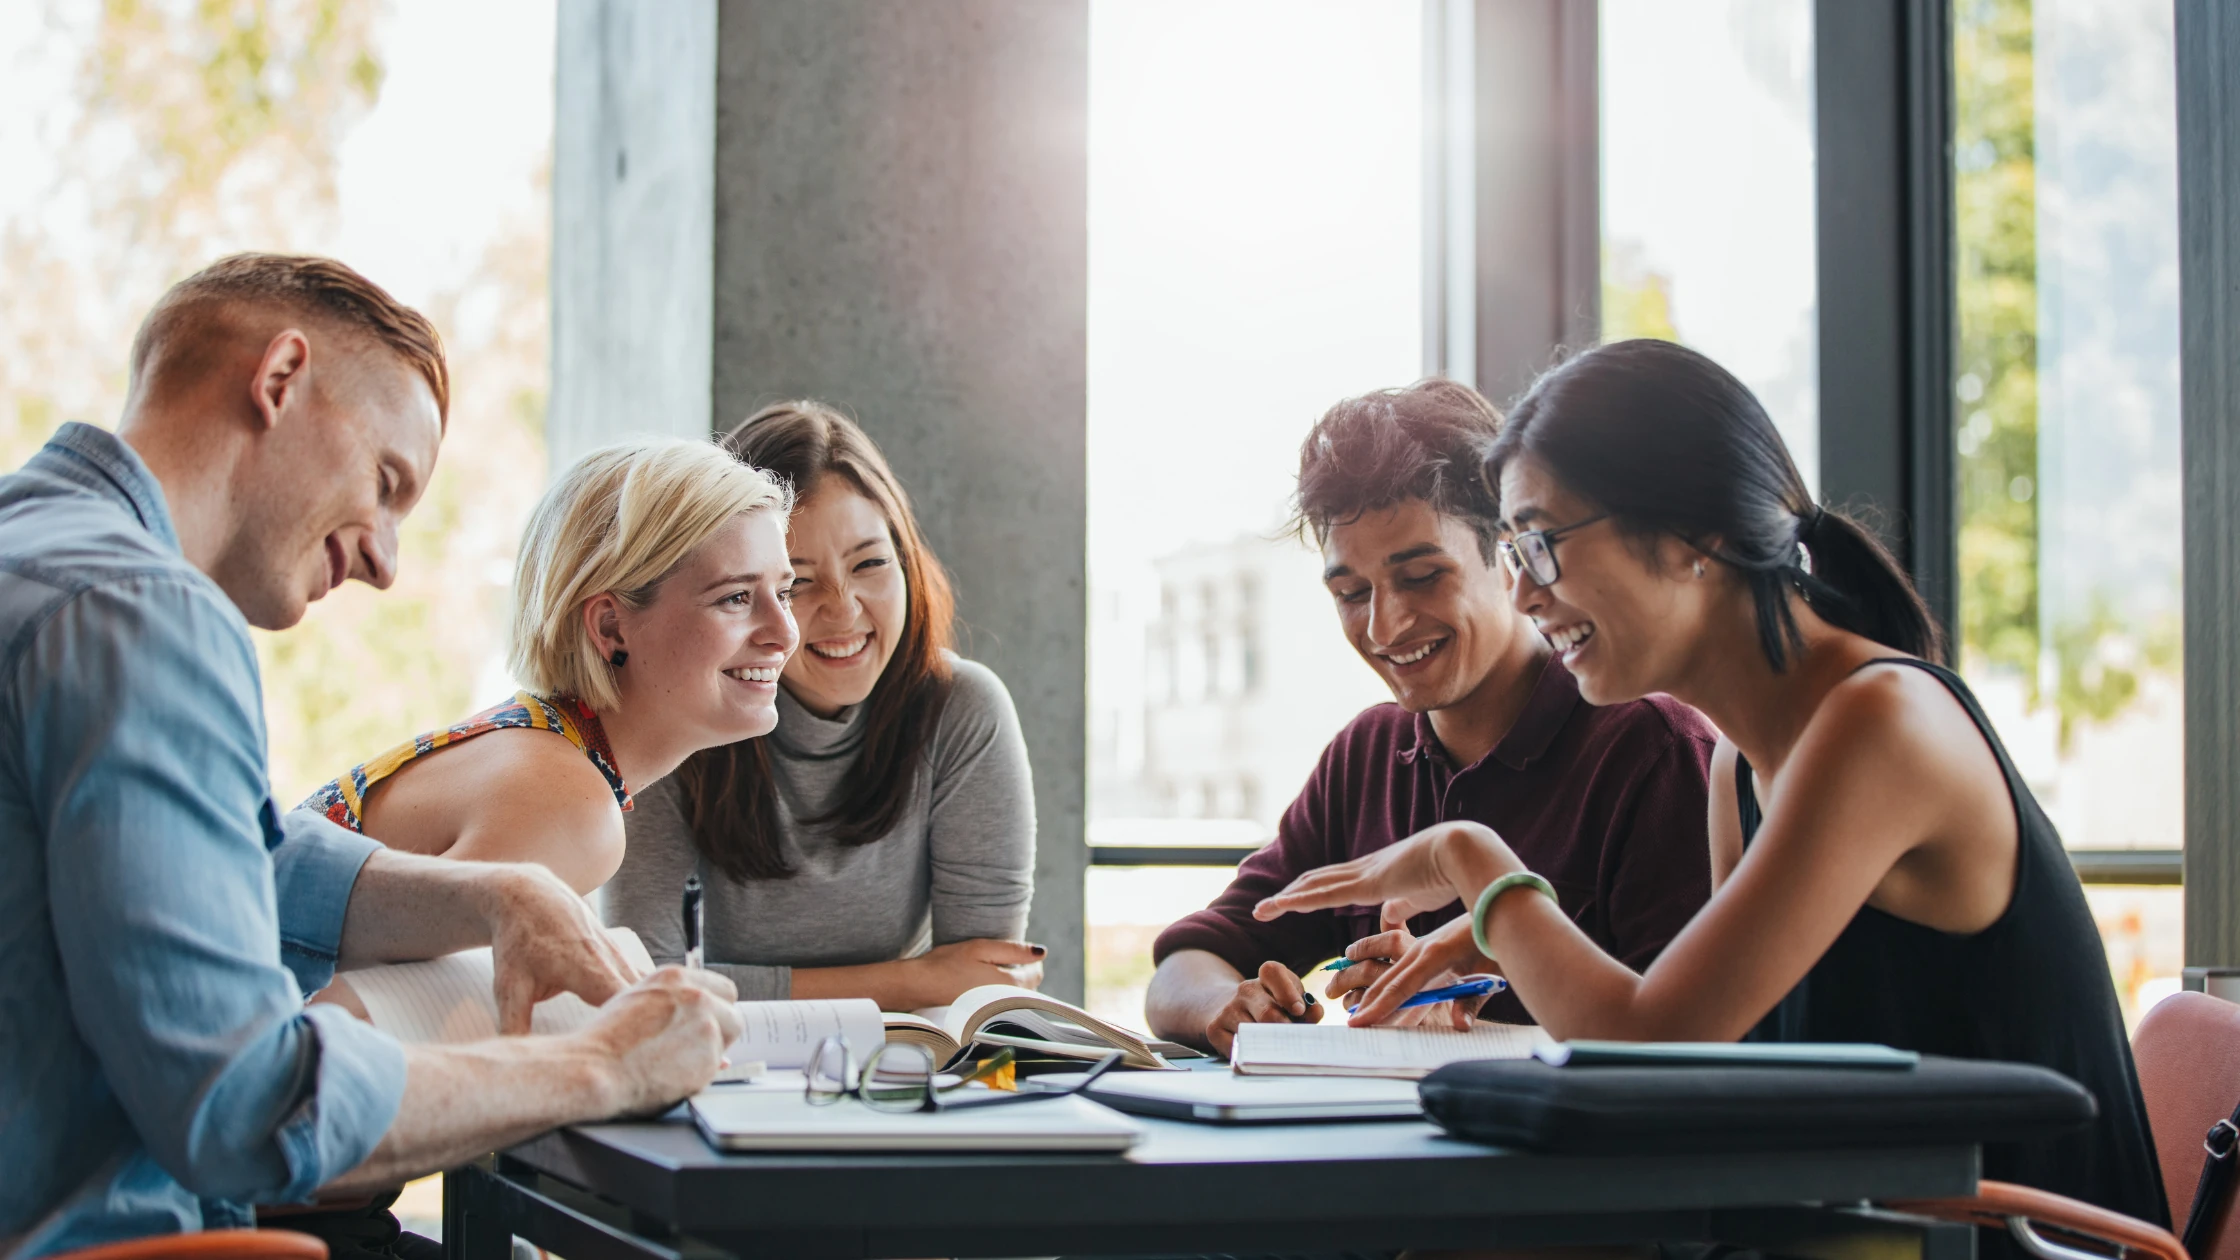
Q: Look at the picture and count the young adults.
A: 5